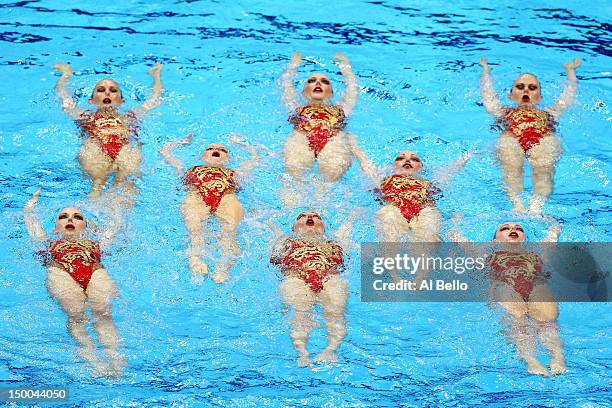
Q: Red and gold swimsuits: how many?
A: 8